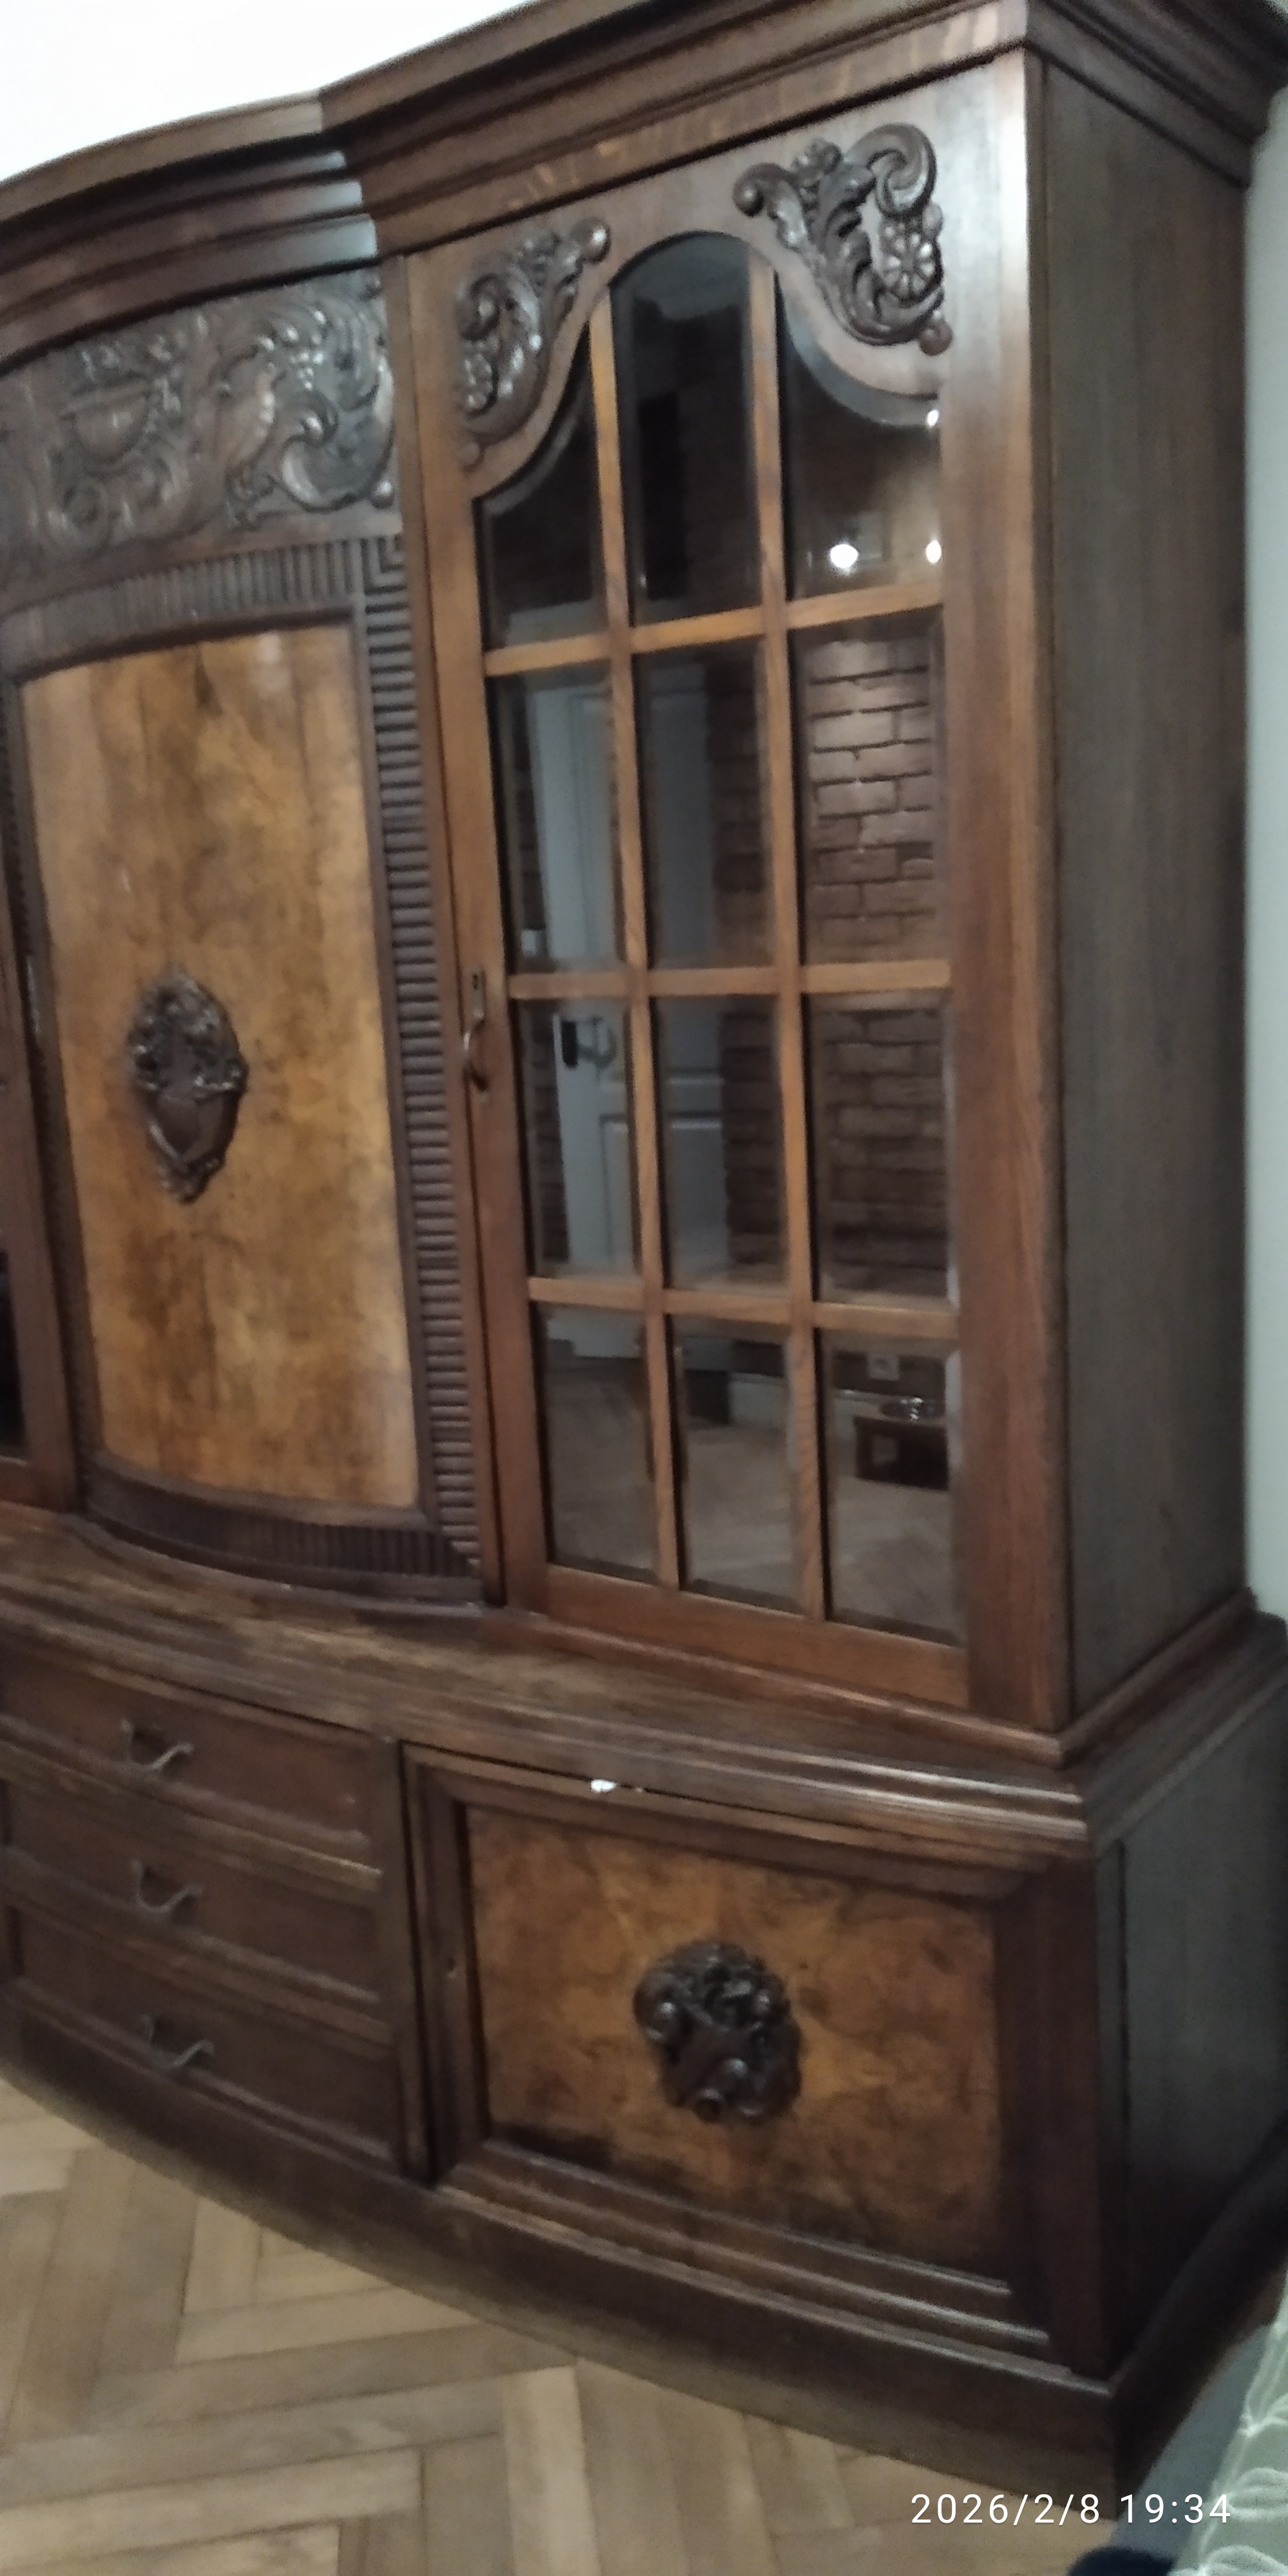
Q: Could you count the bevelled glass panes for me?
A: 12